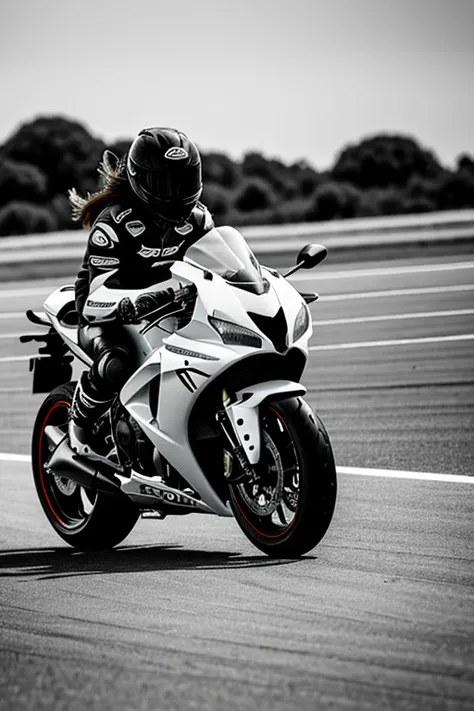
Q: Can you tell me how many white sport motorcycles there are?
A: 1